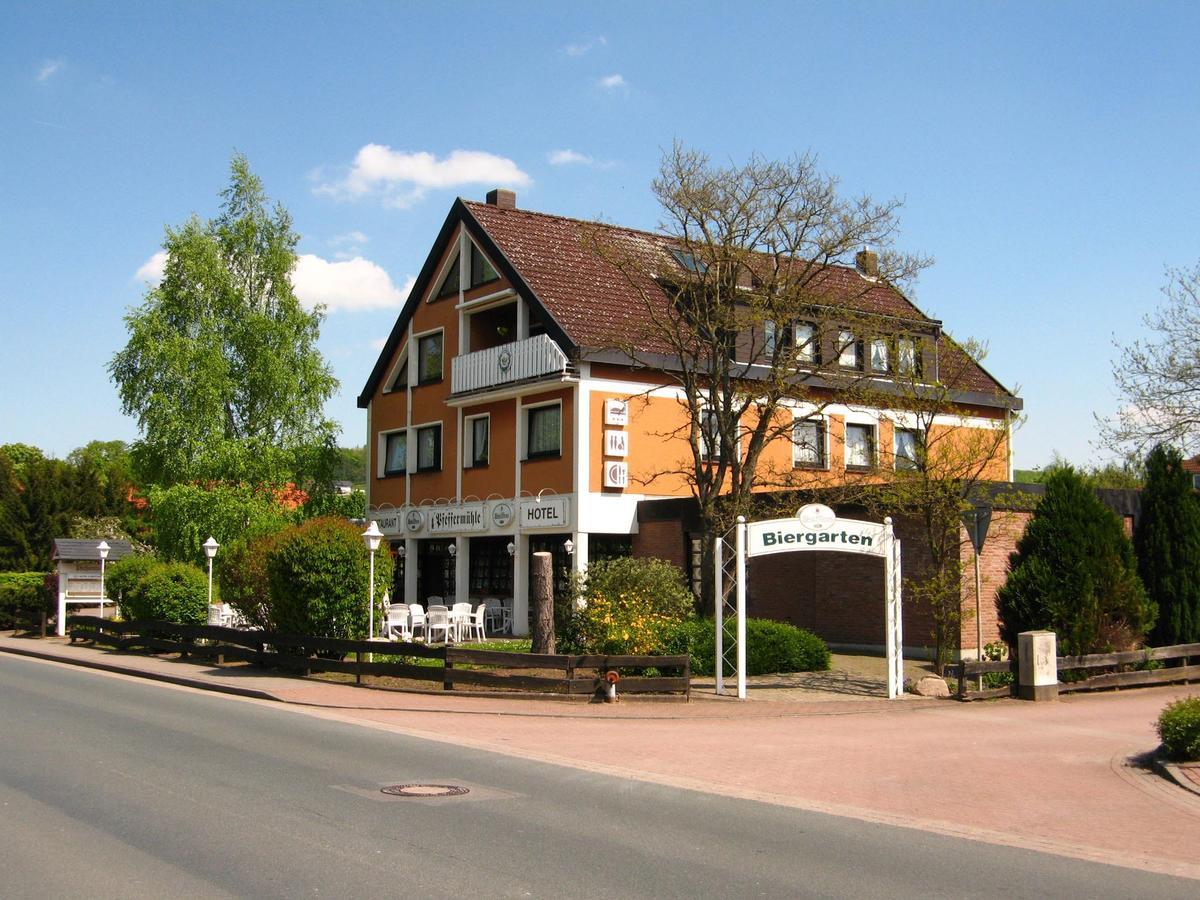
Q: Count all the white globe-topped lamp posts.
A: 3